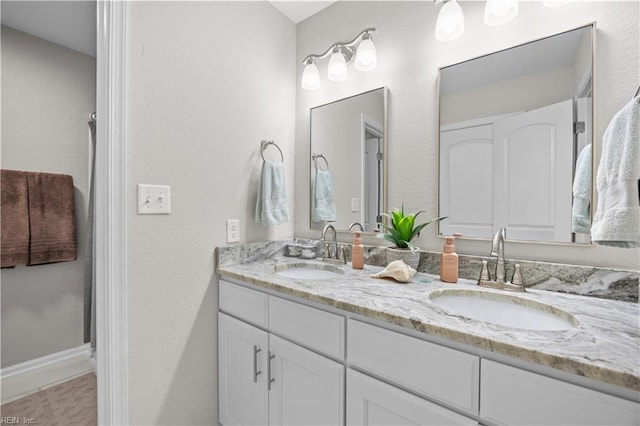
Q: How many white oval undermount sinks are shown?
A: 2